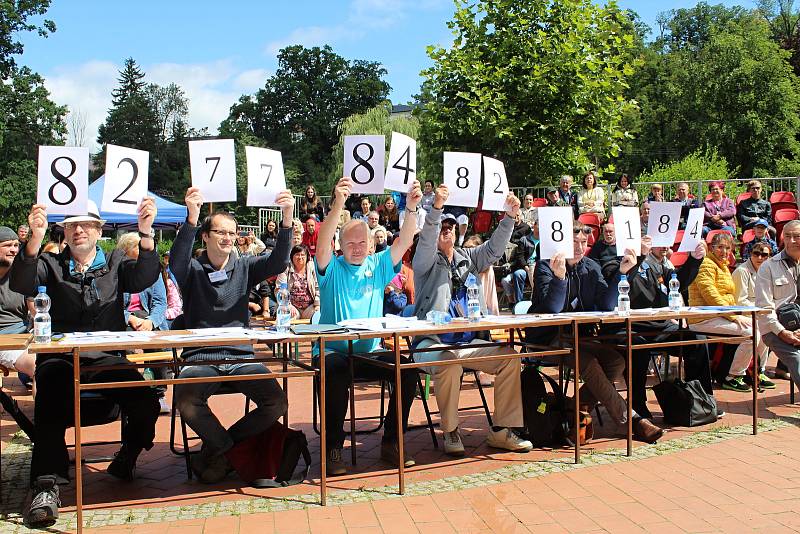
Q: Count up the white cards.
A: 12